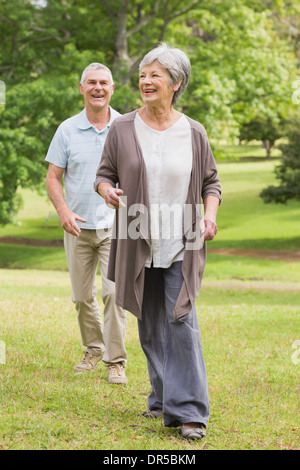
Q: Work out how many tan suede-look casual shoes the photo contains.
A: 2